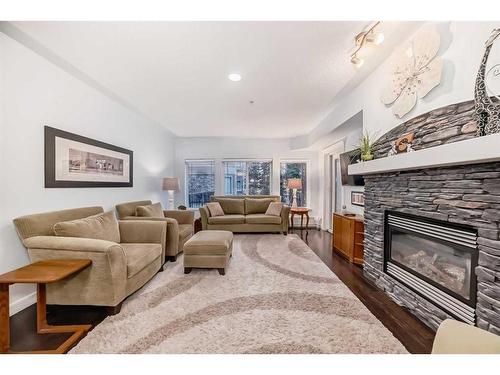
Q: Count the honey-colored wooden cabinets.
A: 1